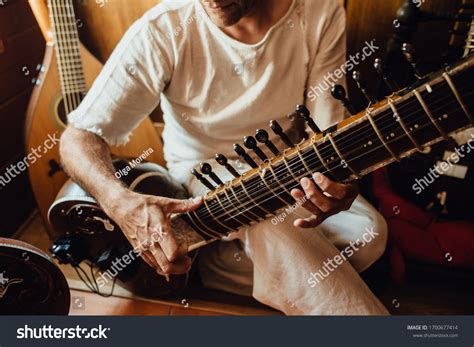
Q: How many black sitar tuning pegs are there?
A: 12